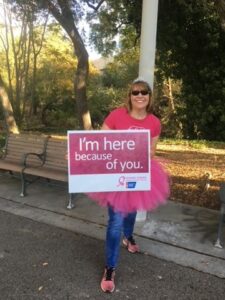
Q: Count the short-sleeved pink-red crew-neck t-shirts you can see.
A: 1